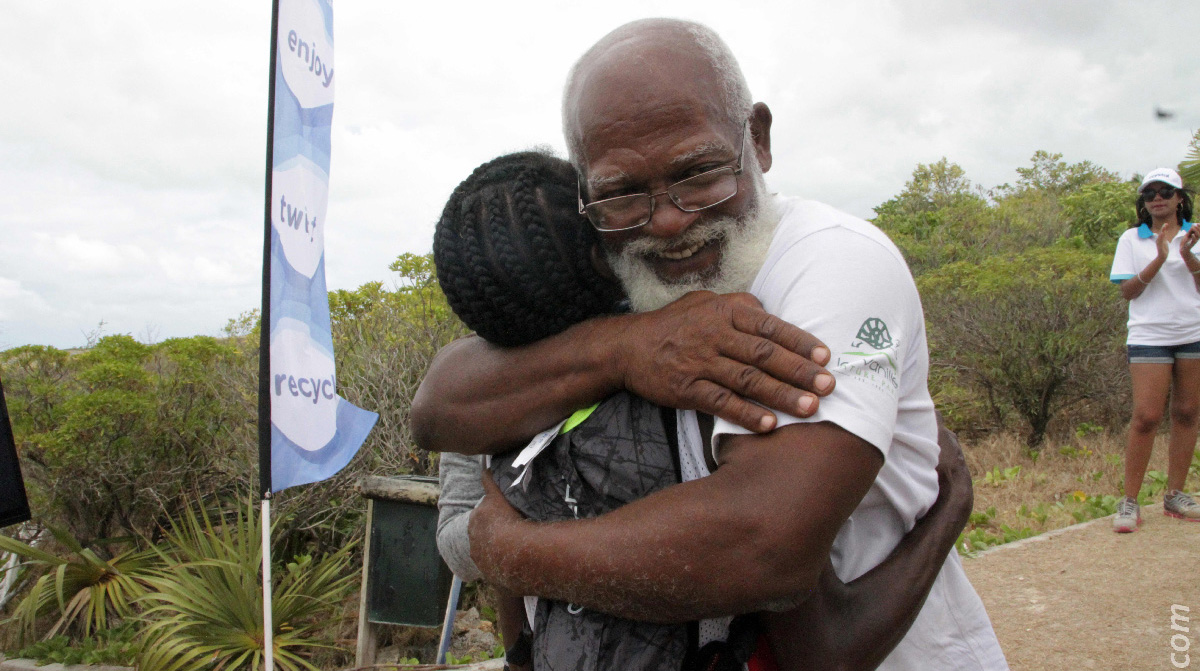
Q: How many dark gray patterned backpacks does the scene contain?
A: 1